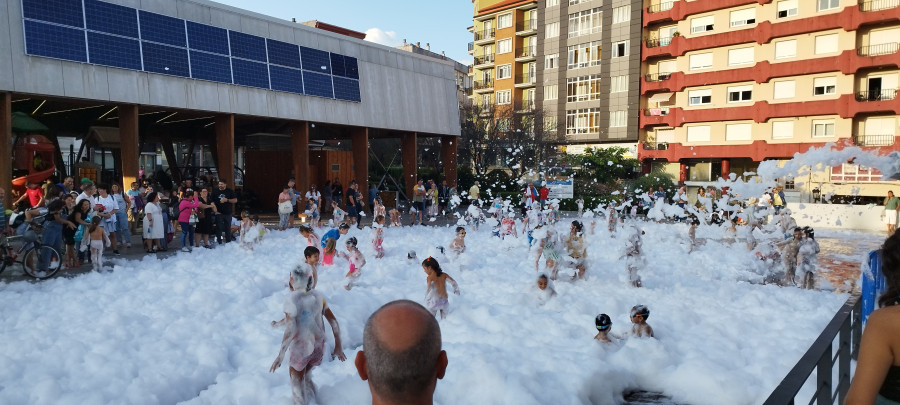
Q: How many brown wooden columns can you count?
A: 7